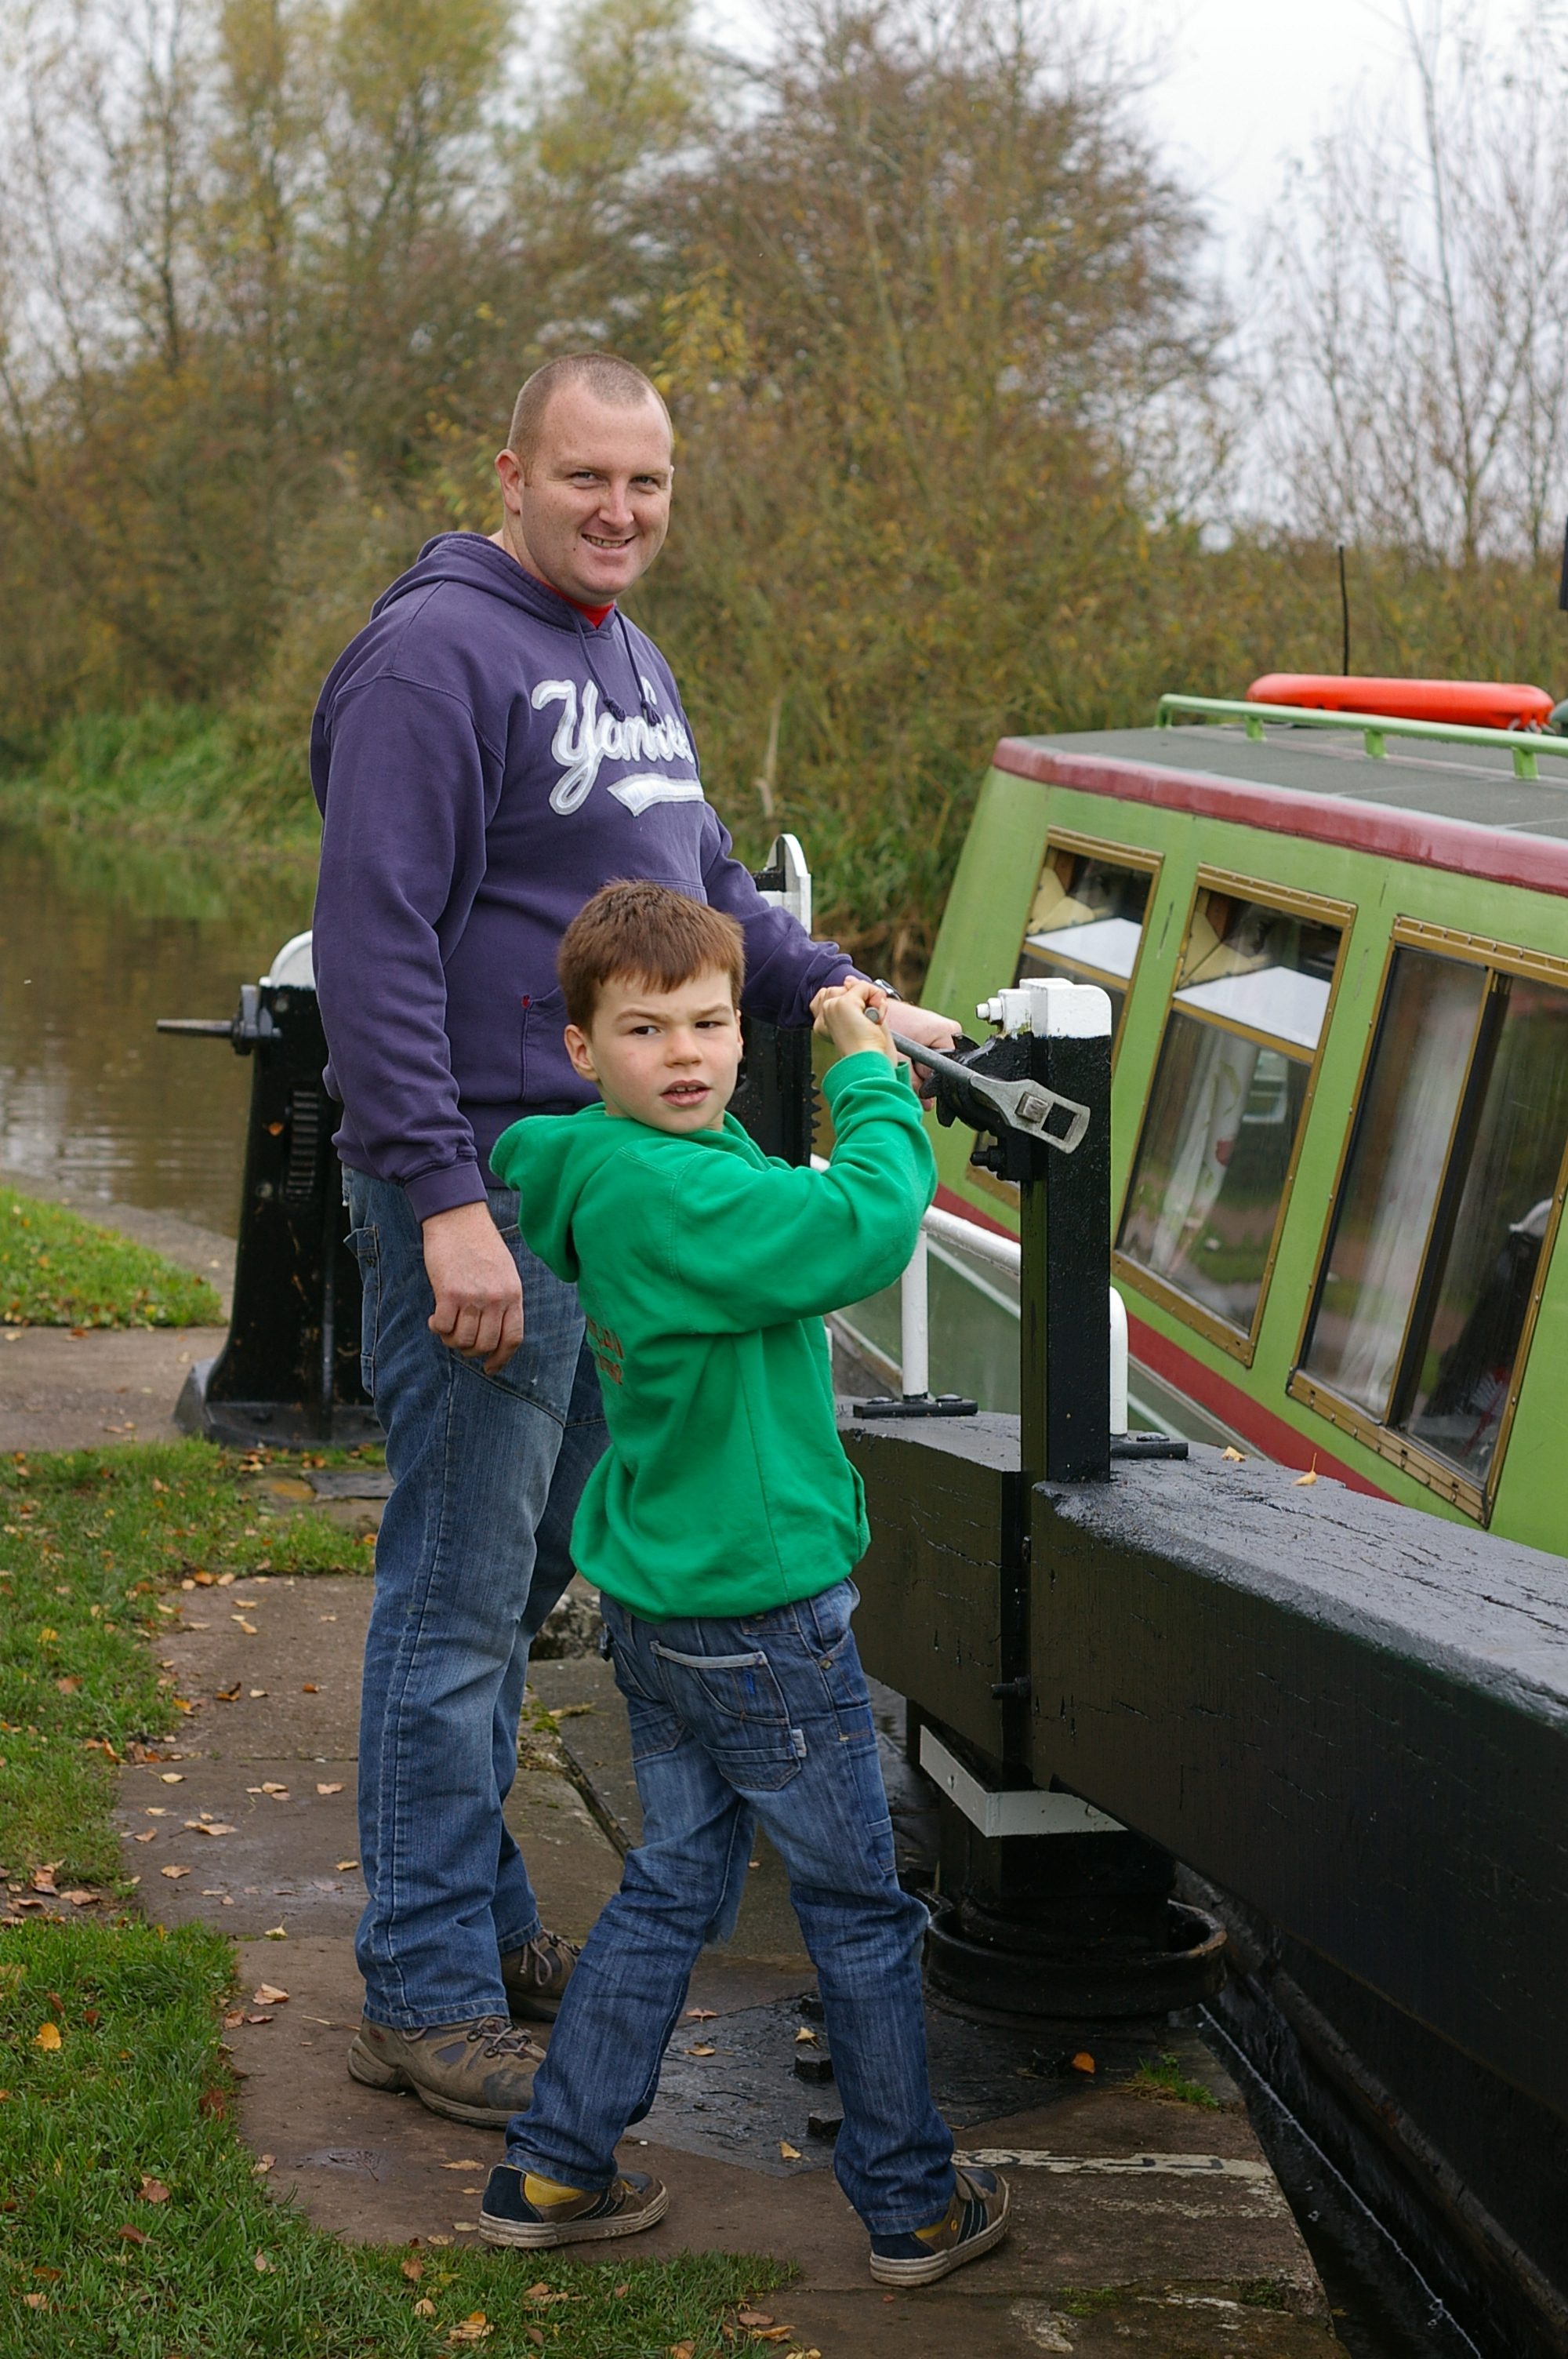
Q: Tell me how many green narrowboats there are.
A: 1